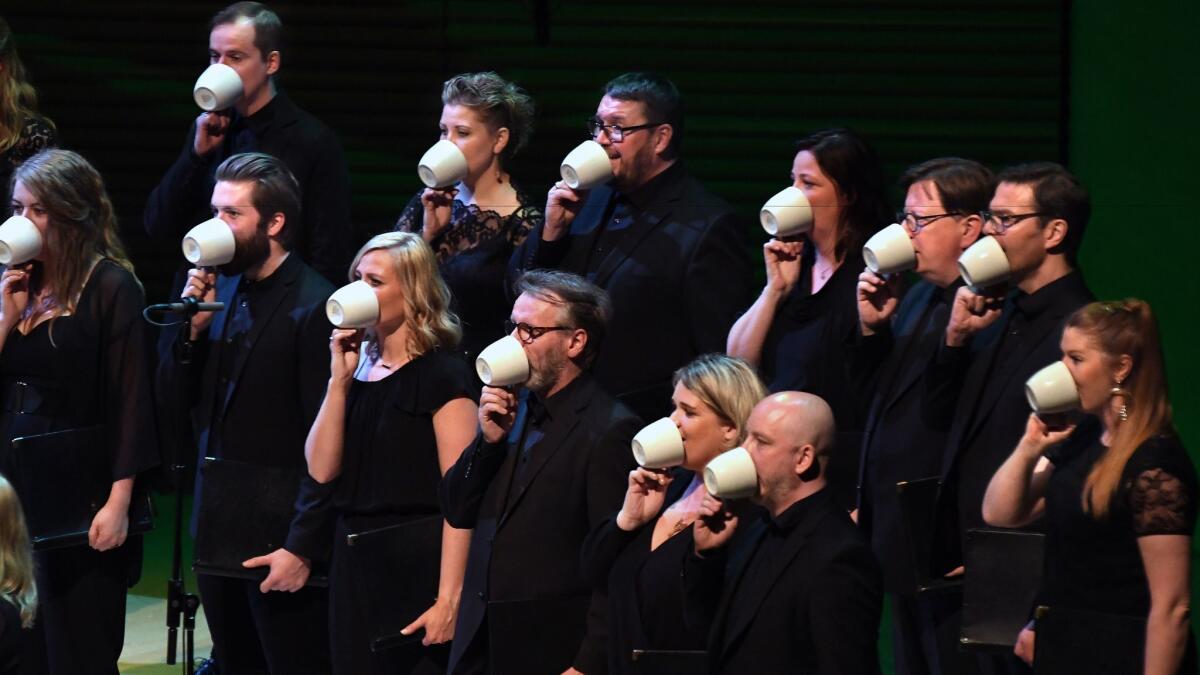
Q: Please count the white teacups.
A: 13